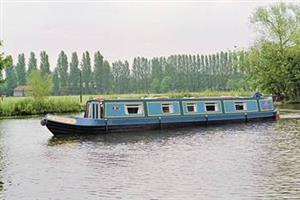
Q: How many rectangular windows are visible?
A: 5